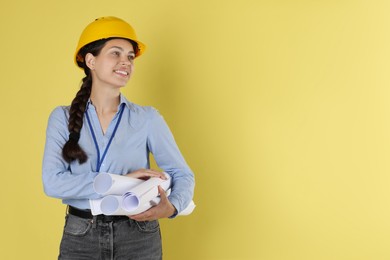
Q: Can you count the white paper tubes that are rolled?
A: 3